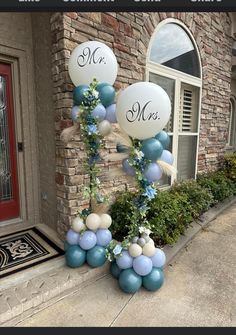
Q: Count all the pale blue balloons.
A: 12